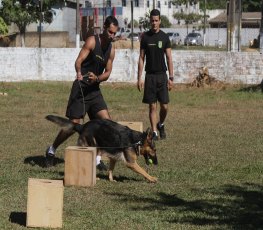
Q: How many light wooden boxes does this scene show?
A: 3